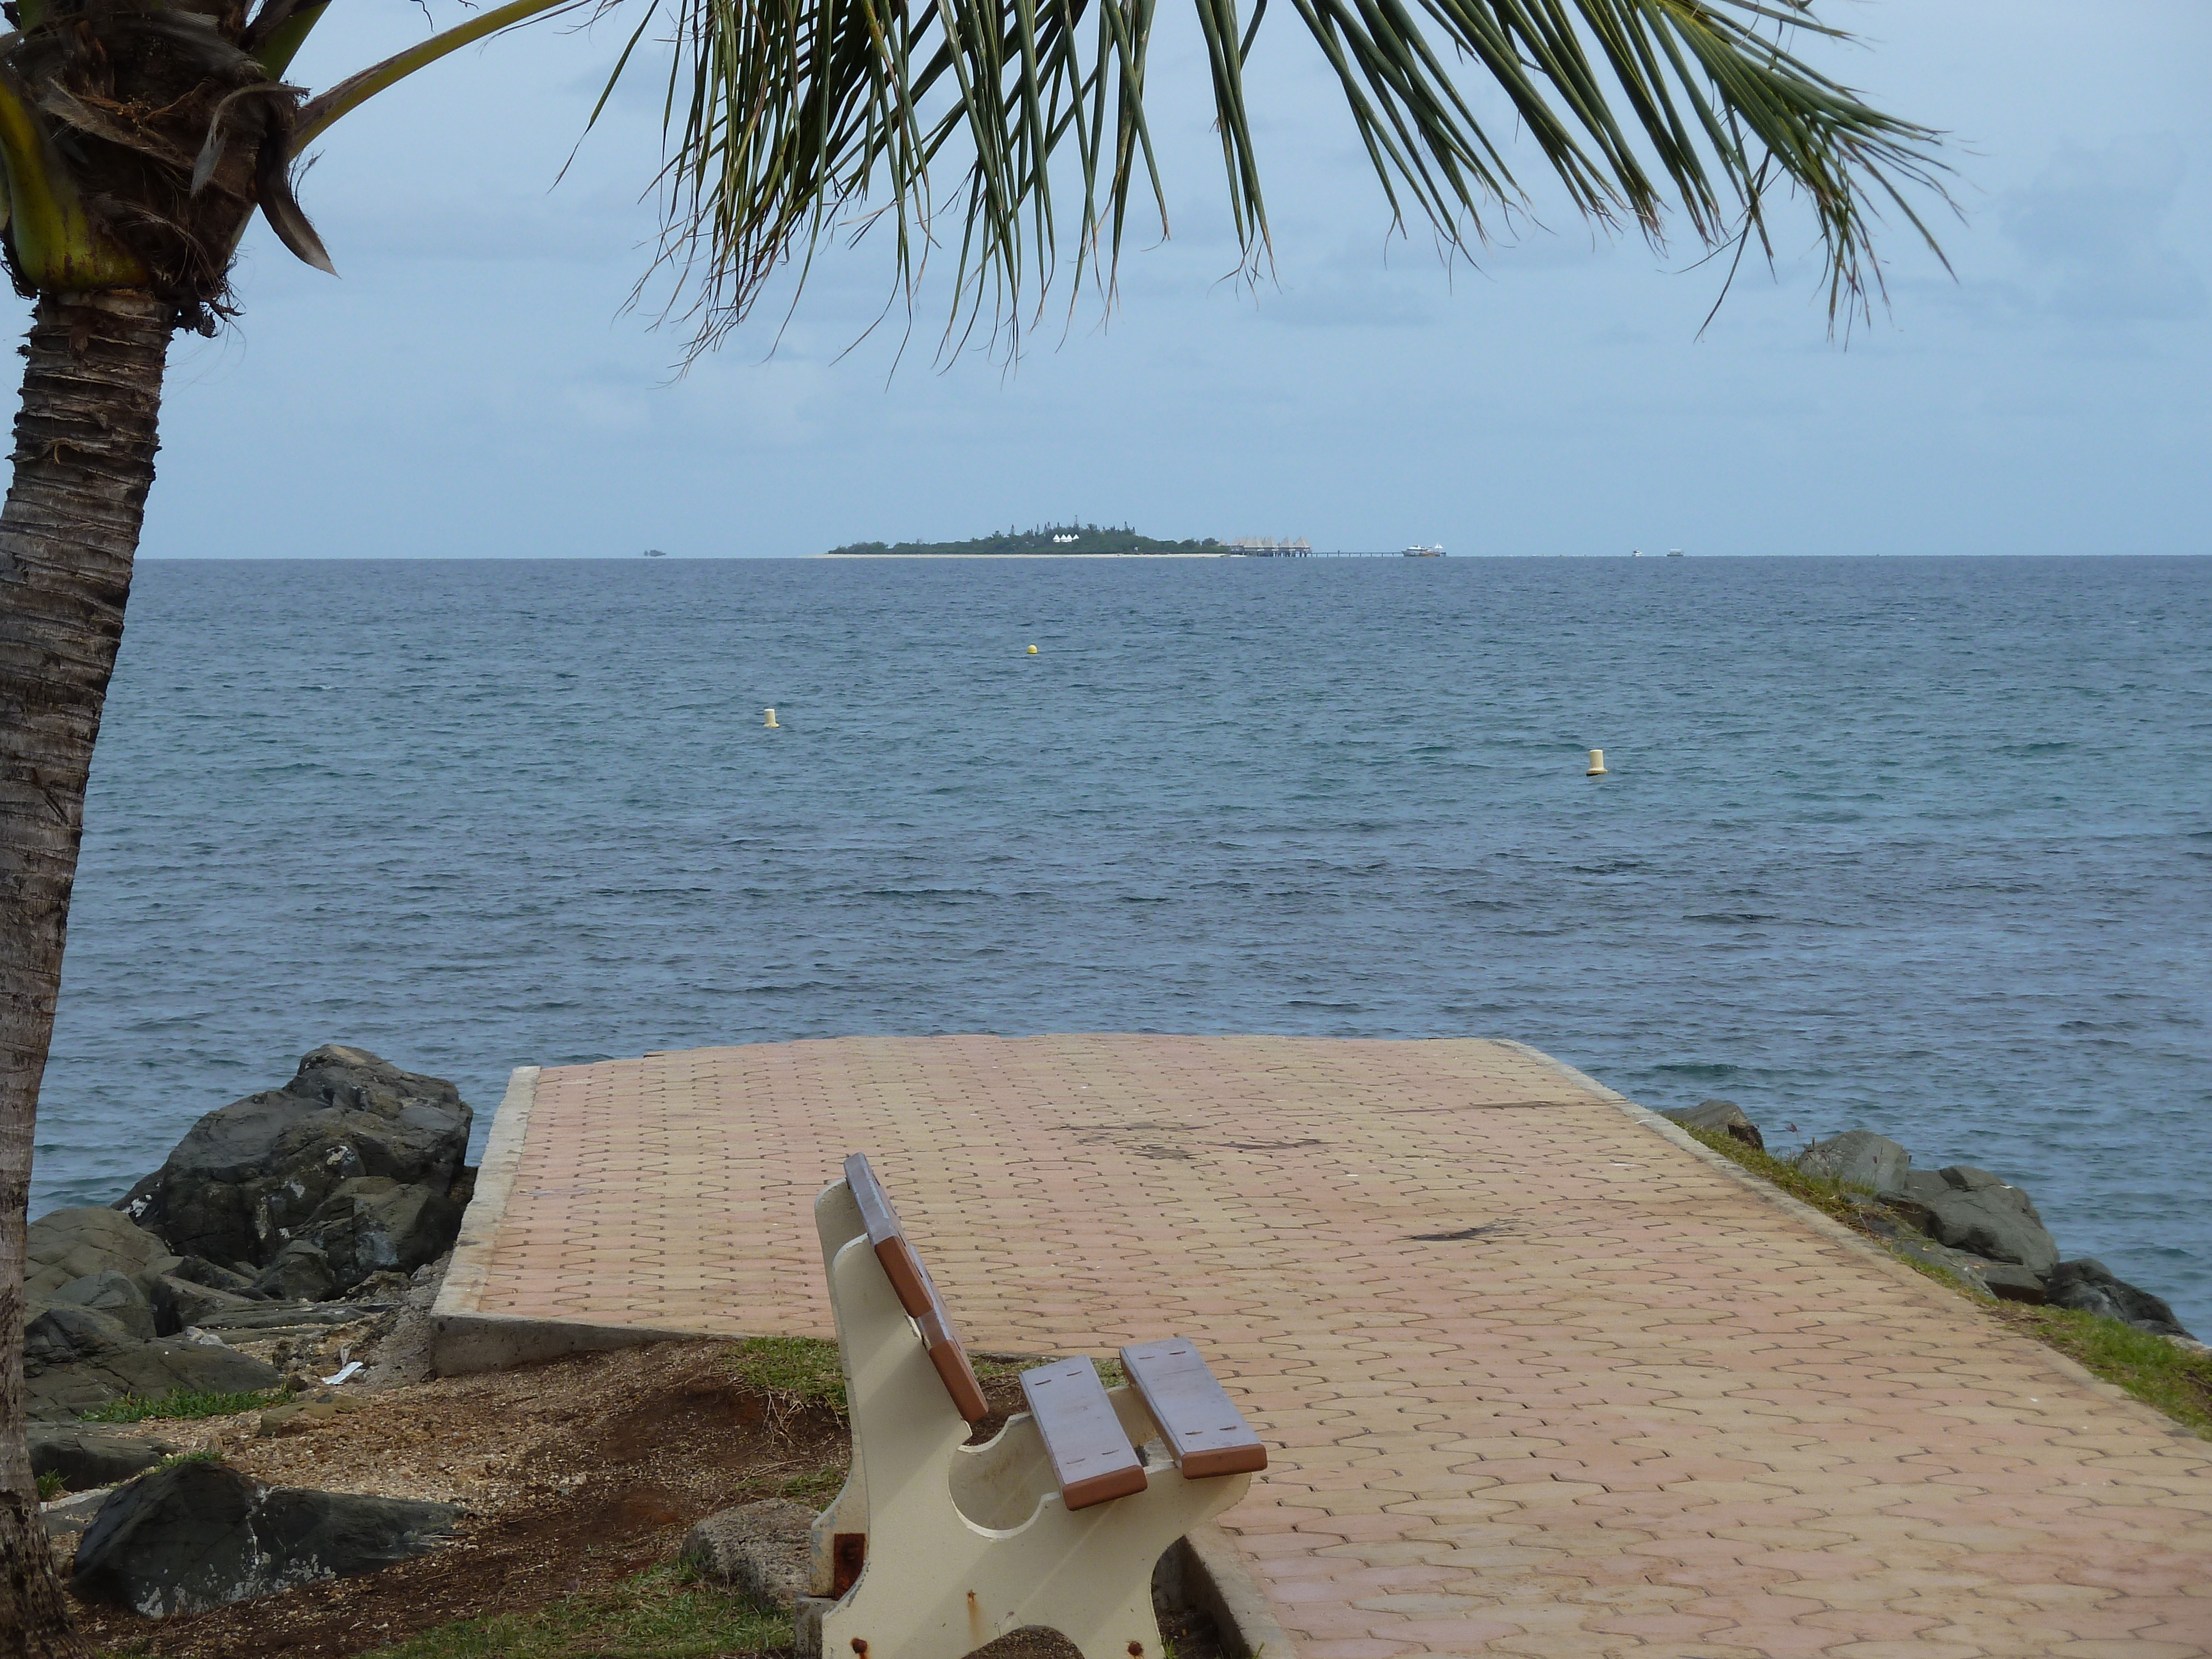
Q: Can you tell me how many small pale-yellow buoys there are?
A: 3